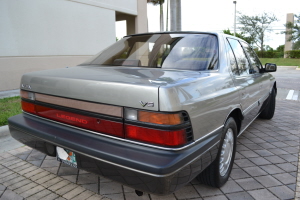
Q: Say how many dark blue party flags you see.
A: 0